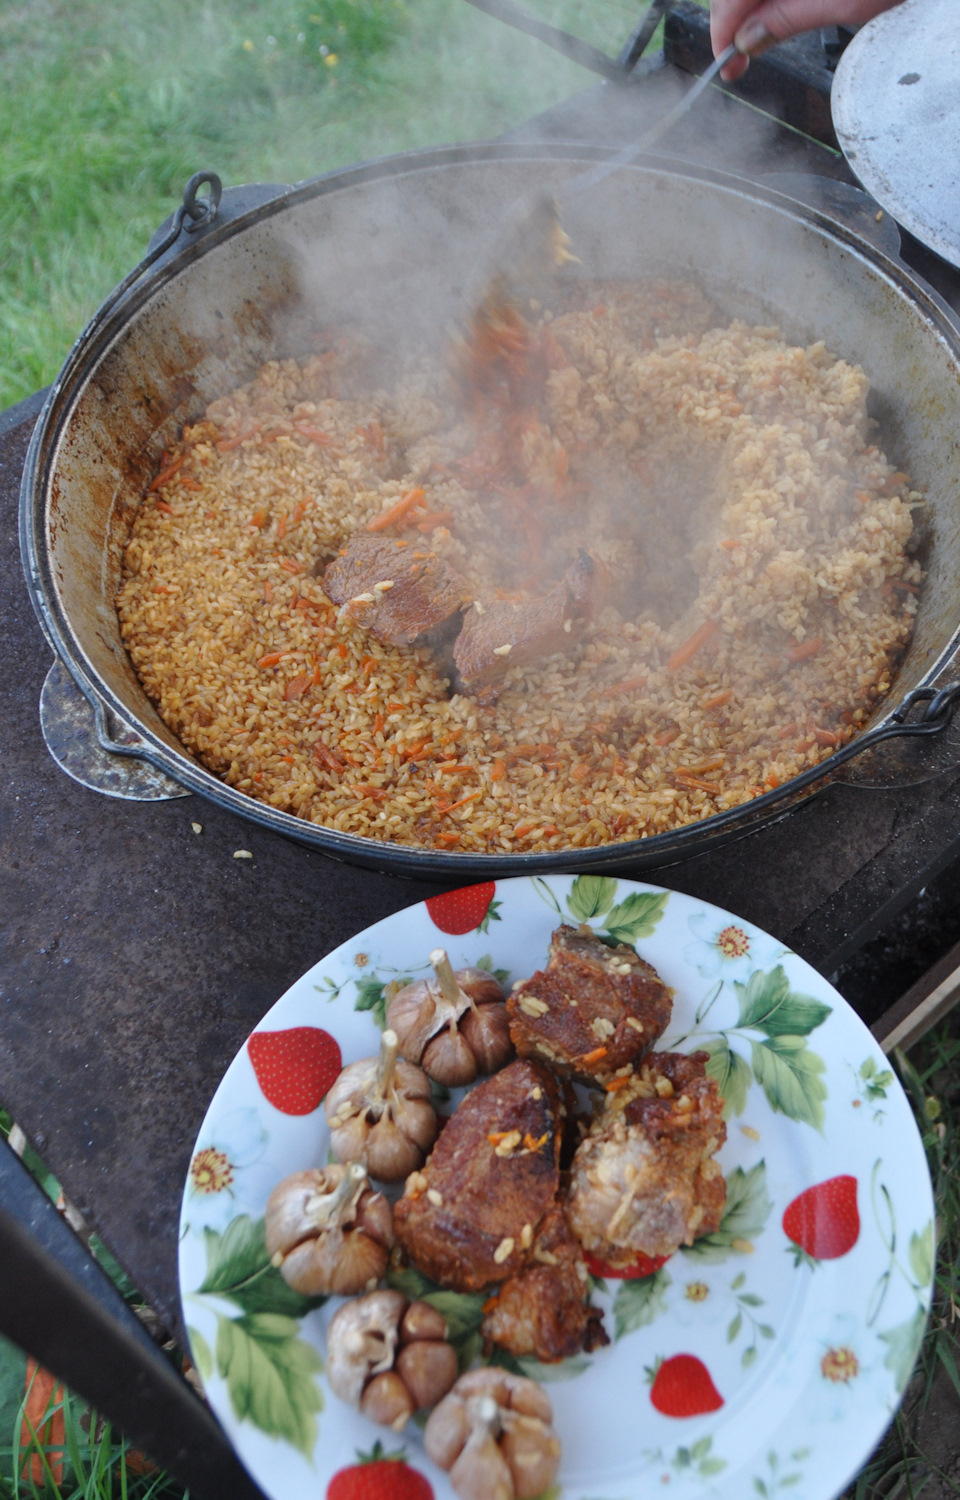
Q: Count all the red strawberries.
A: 6